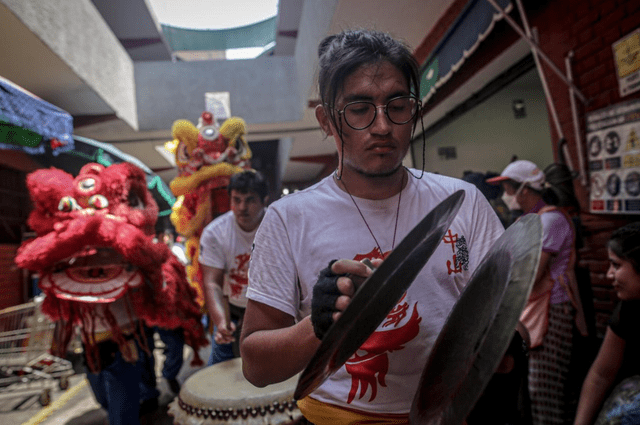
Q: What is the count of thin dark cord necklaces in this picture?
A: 1